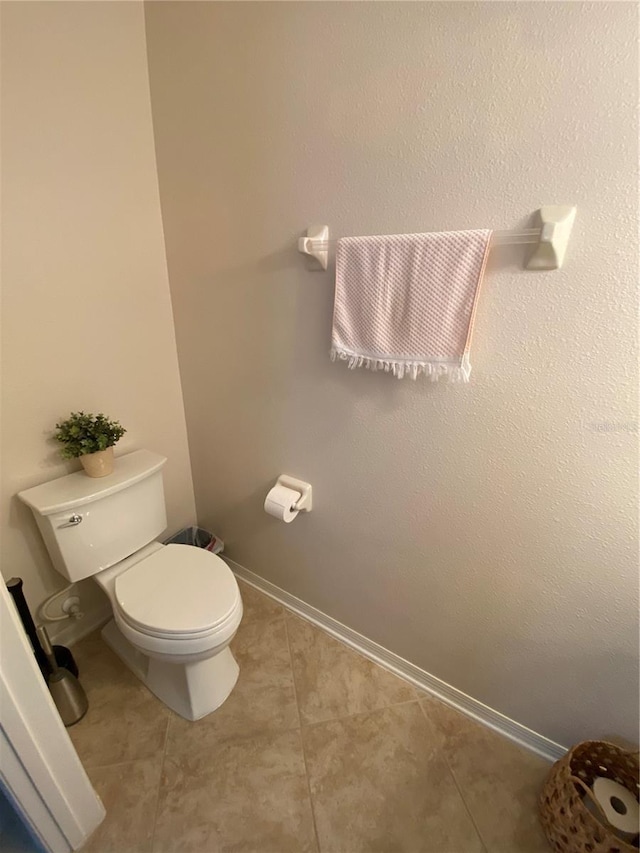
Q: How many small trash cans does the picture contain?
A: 1